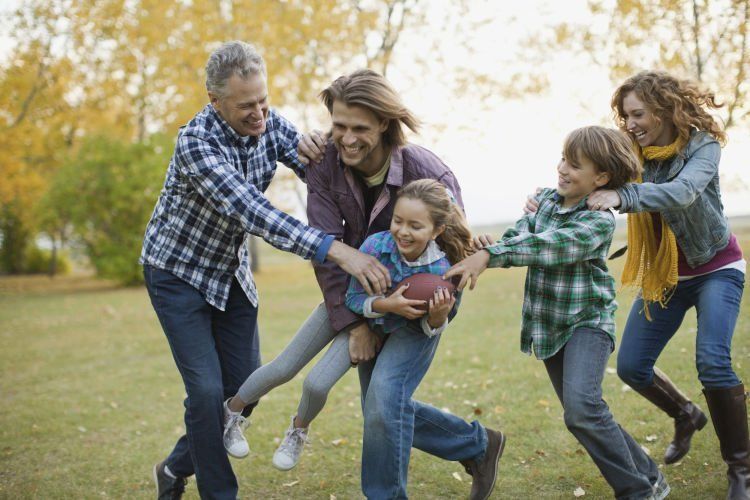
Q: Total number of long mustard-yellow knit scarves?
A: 1